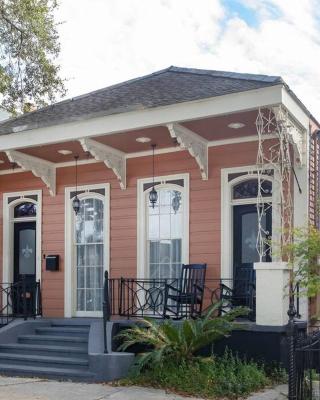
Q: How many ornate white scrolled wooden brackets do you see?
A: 4